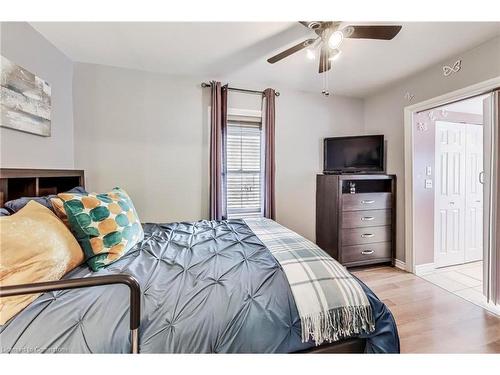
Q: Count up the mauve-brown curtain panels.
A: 2